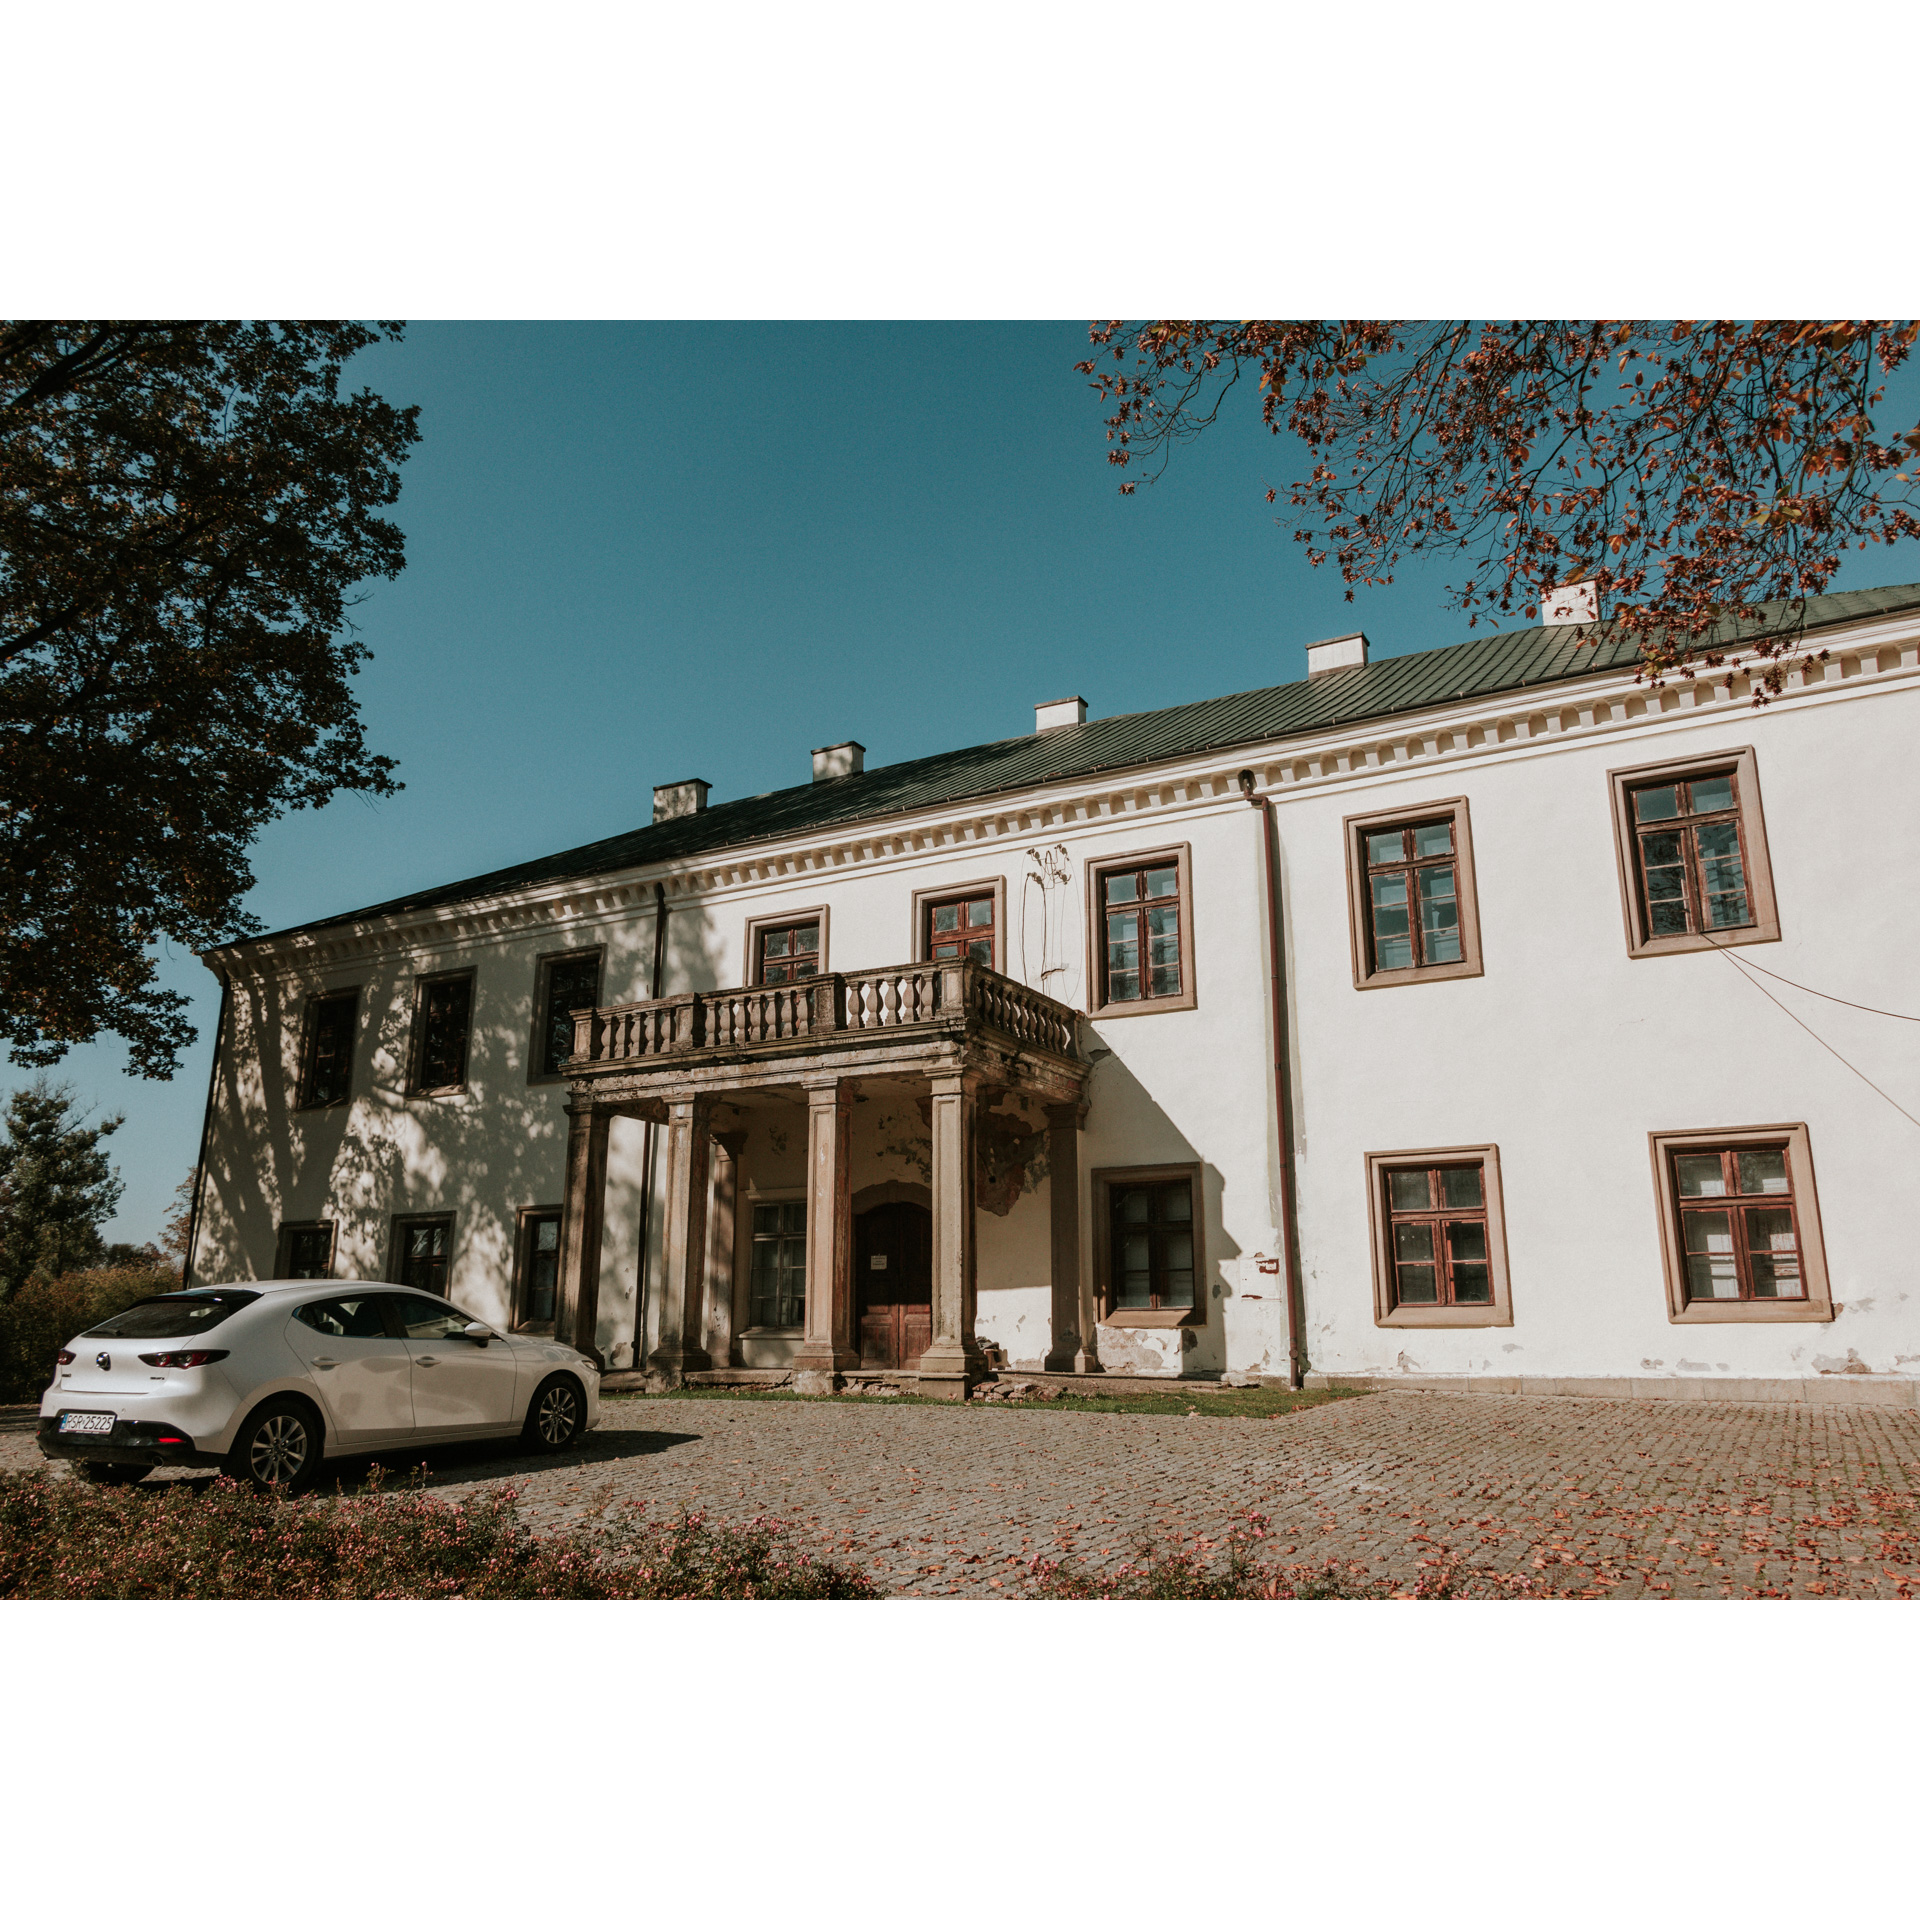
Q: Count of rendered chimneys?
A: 5